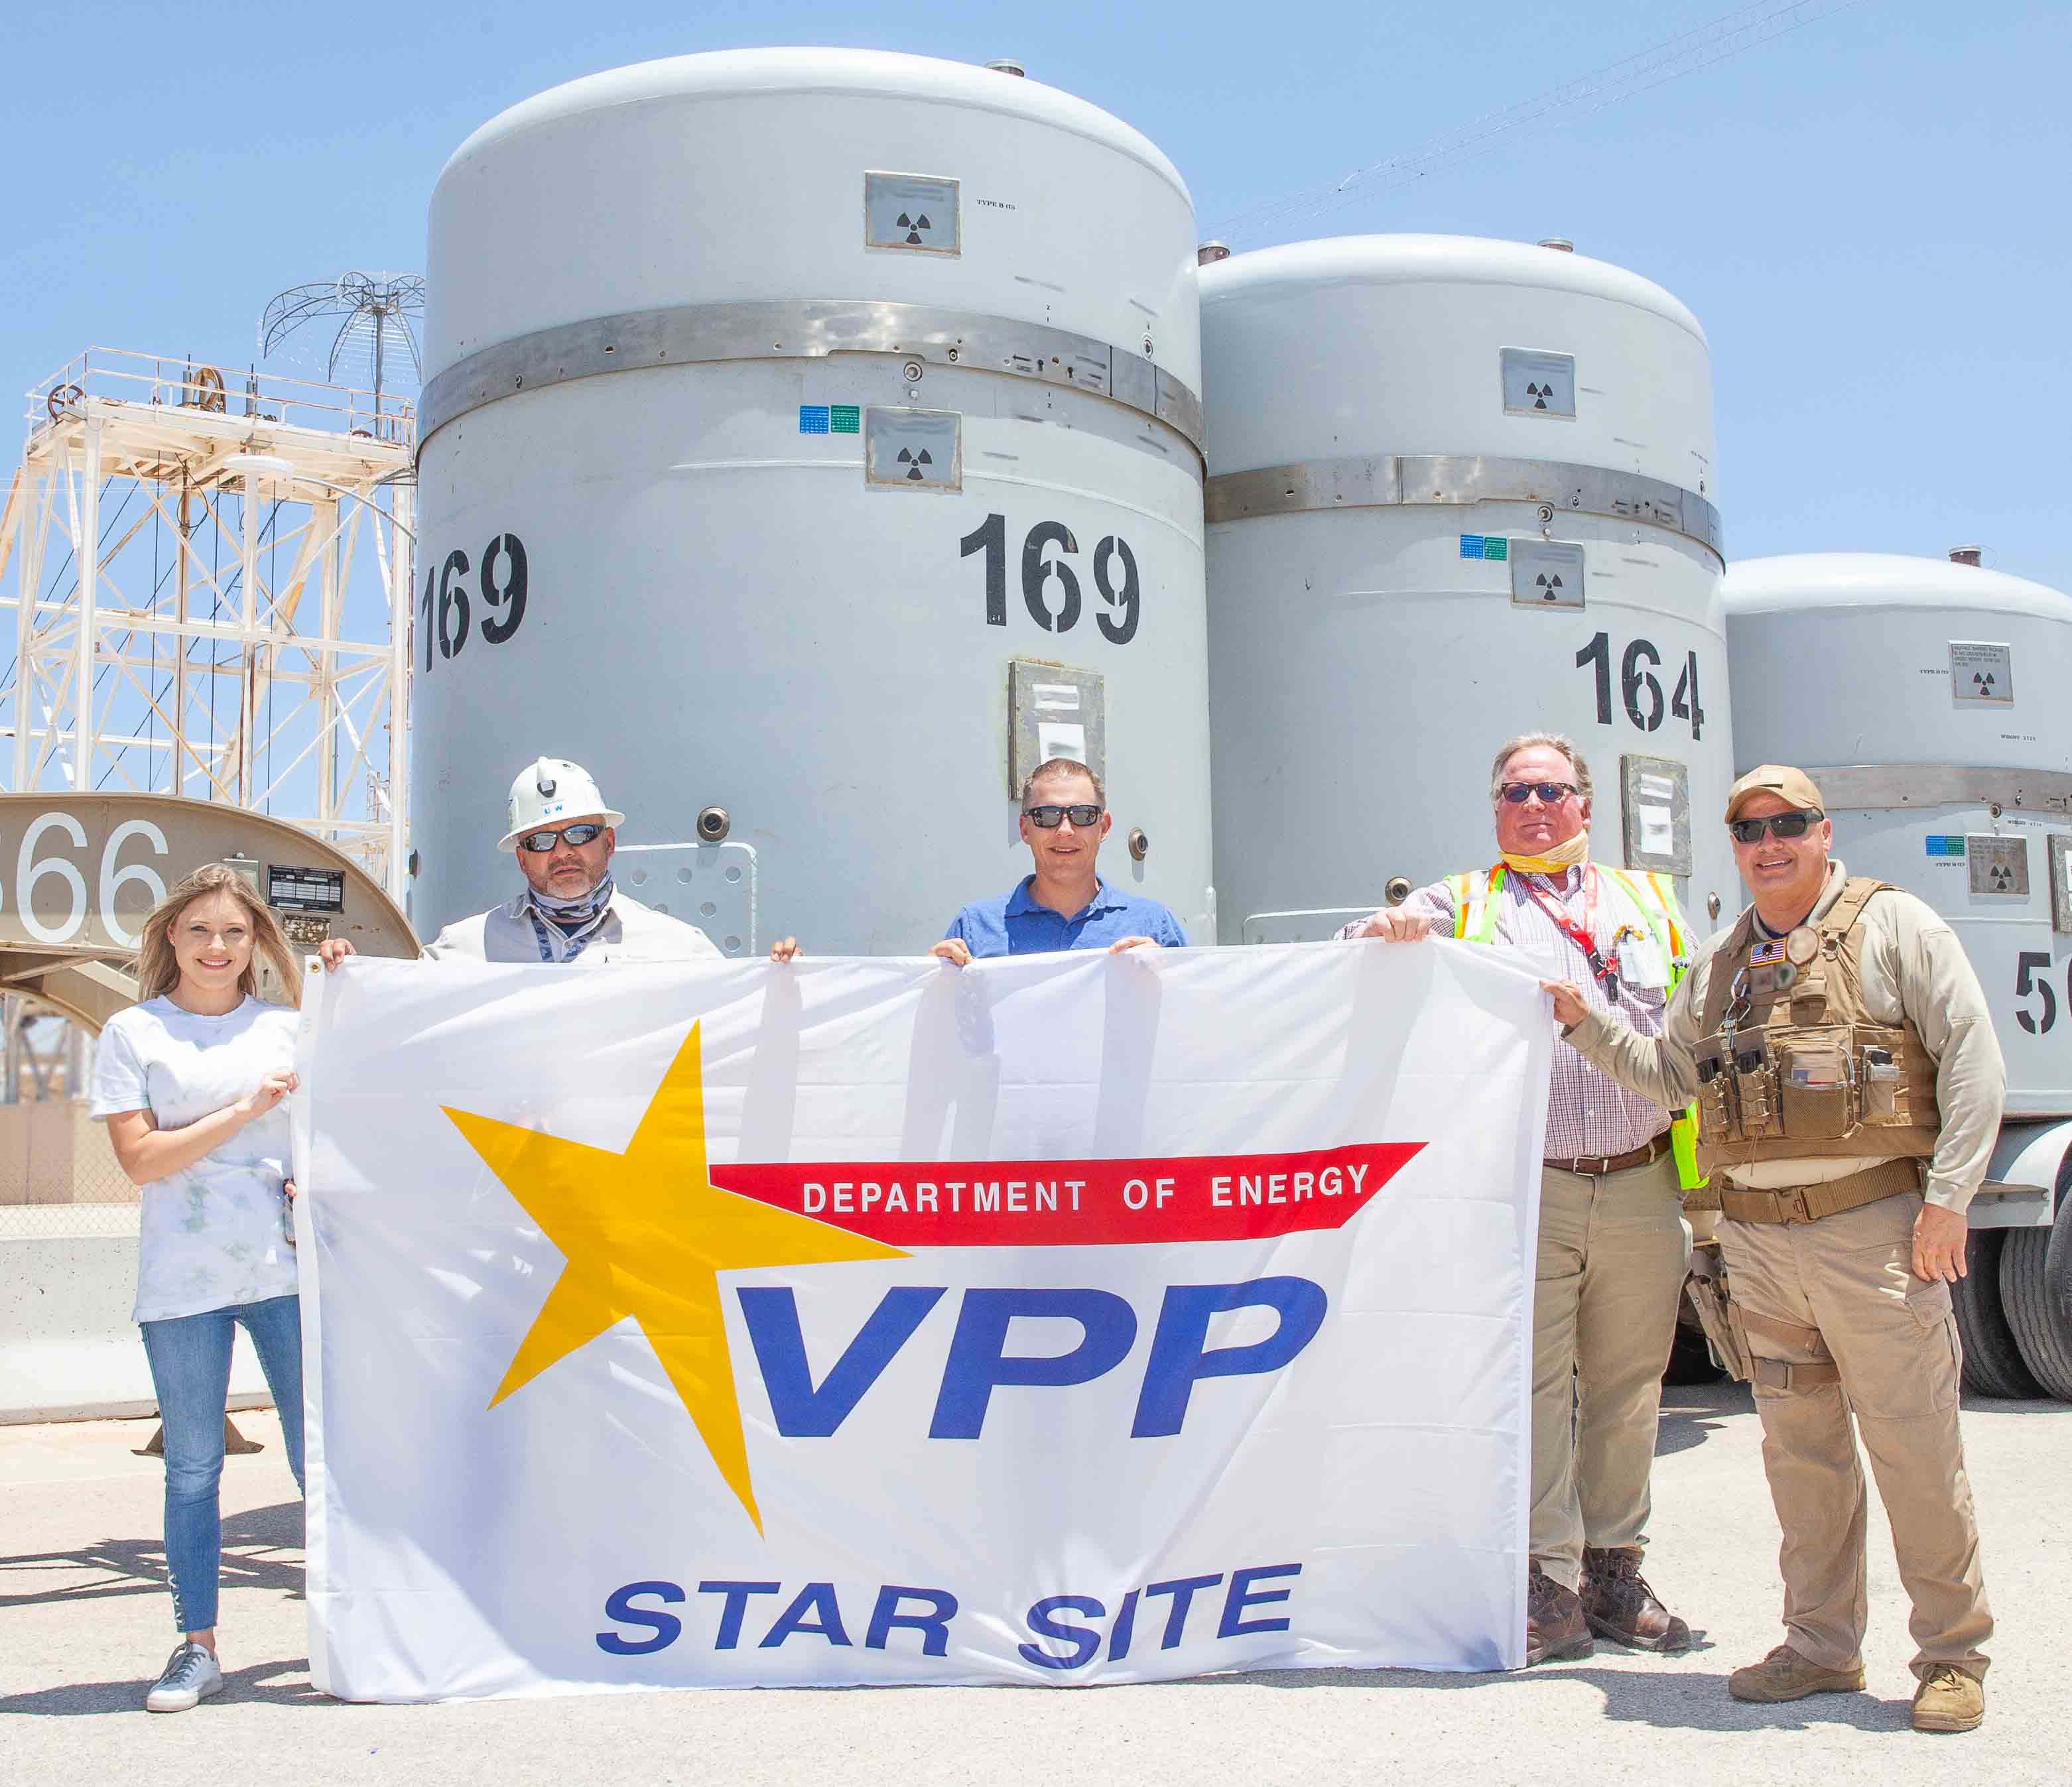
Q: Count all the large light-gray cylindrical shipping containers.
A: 3